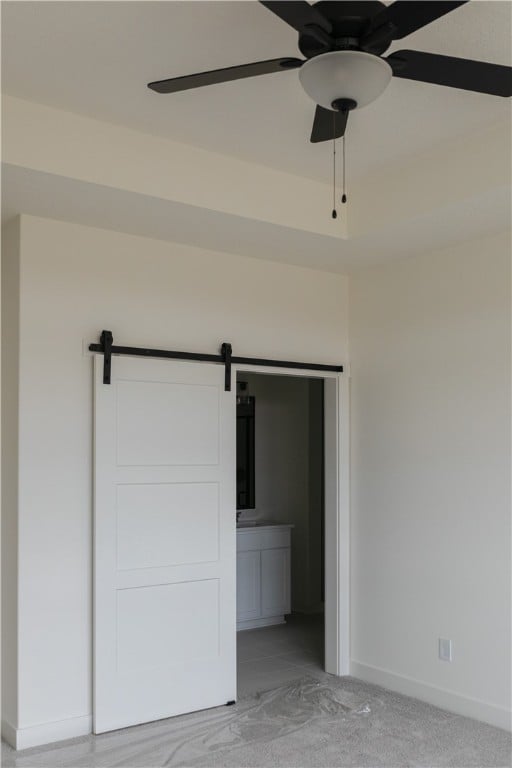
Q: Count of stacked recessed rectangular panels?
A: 3